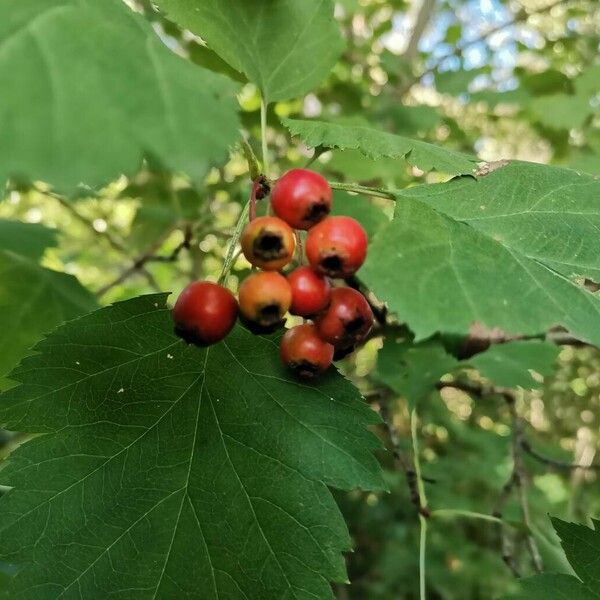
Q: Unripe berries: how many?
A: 2